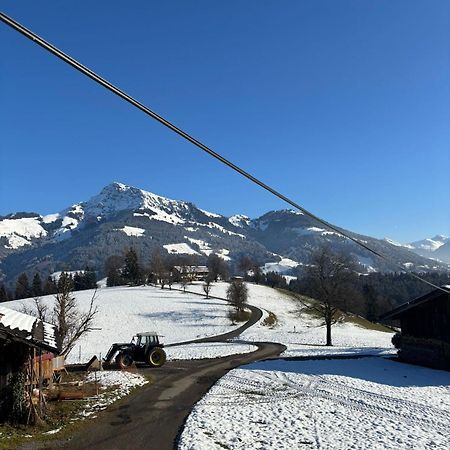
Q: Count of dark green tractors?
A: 1